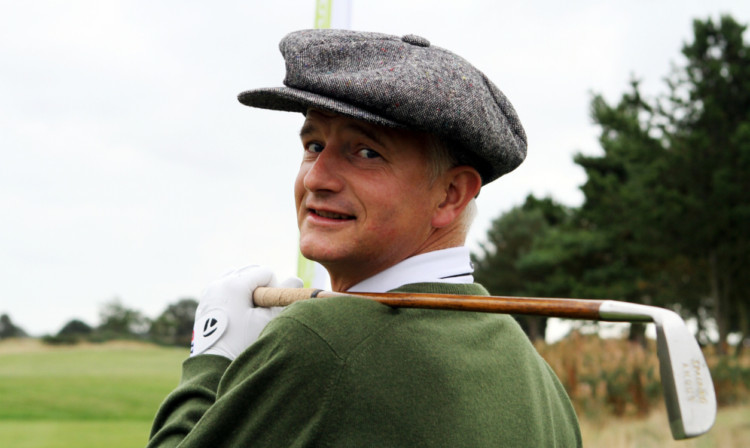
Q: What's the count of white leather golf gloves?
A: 1